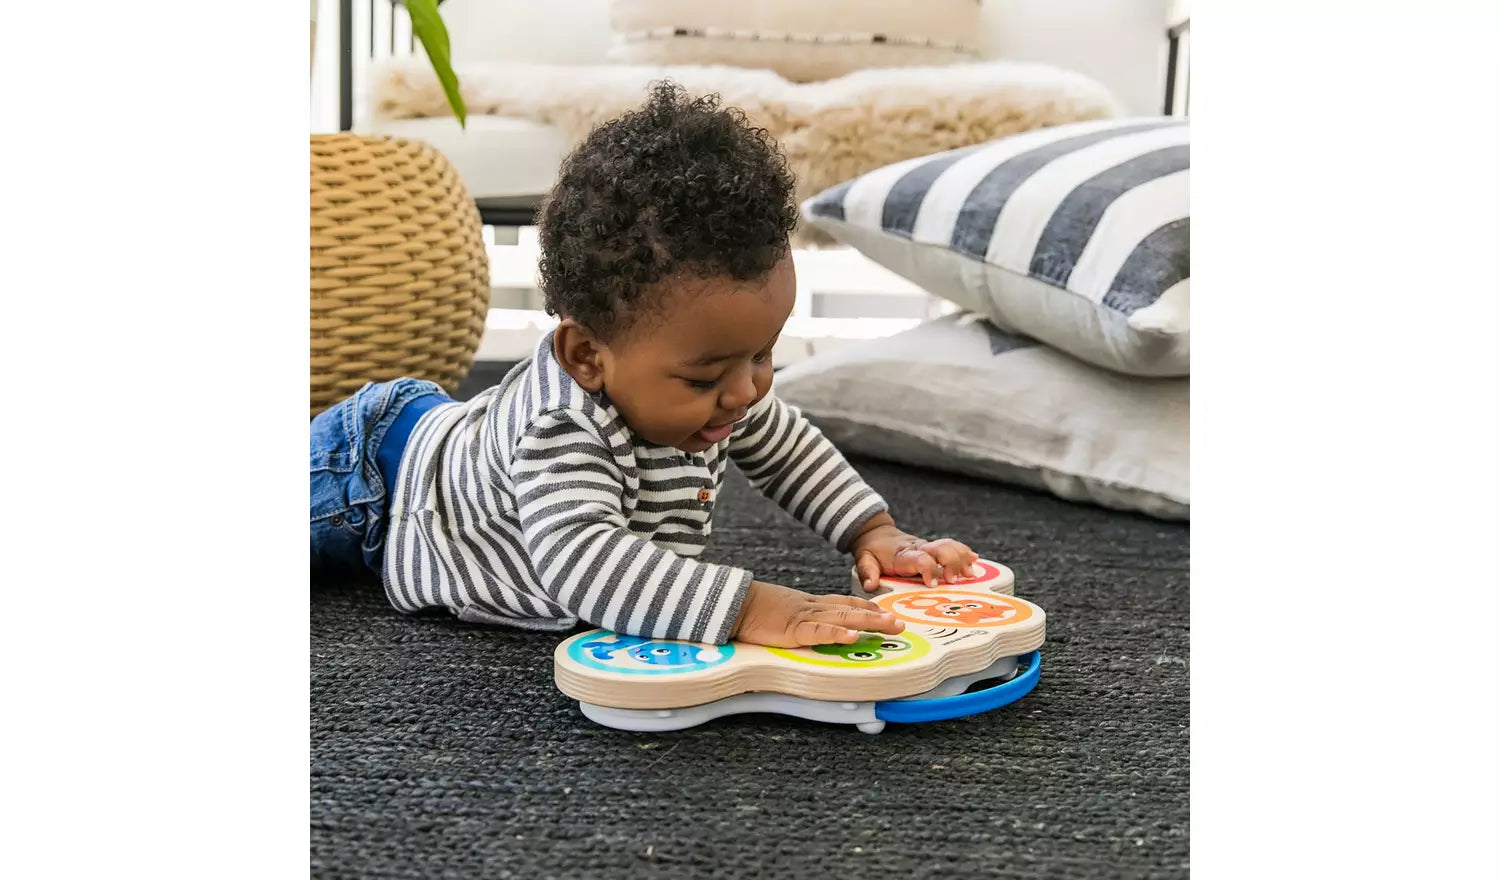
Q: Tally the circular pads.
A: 4